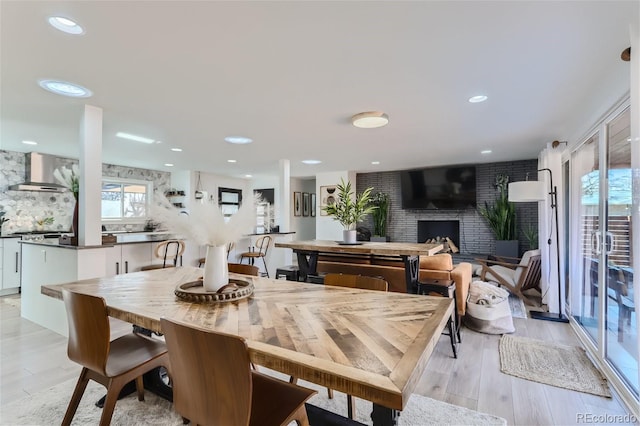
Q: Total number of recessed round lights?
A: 12